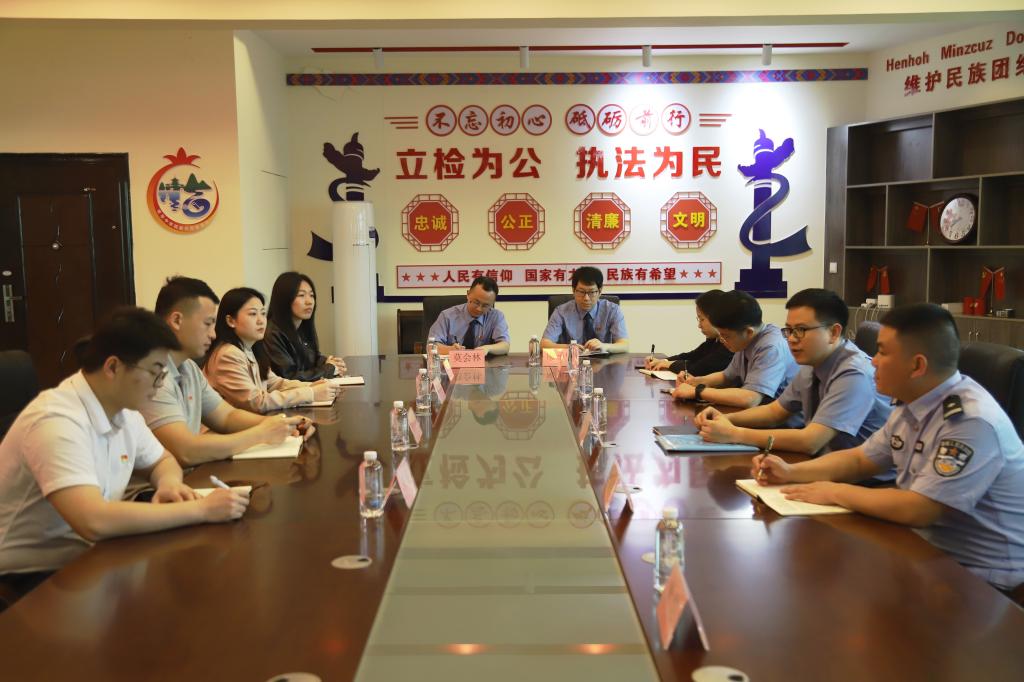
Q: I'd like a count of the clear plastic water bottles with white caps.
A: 10